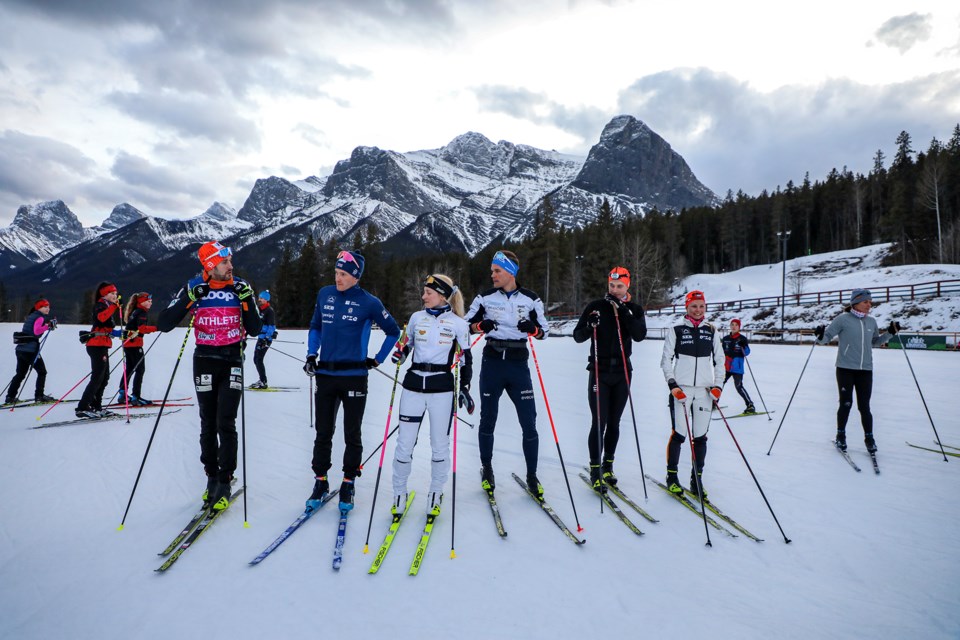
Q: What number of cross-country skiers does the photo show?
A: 12